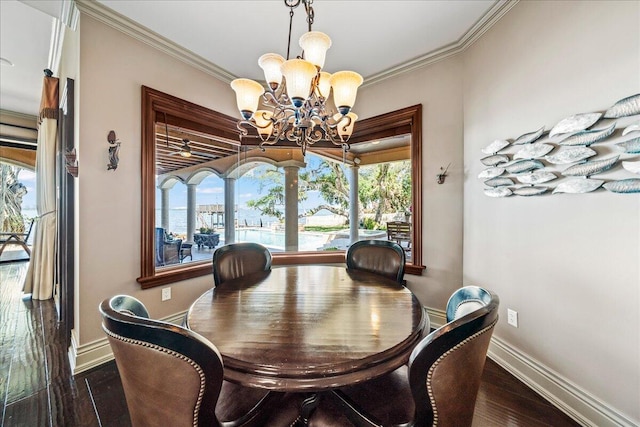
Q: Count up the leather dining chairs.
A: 4